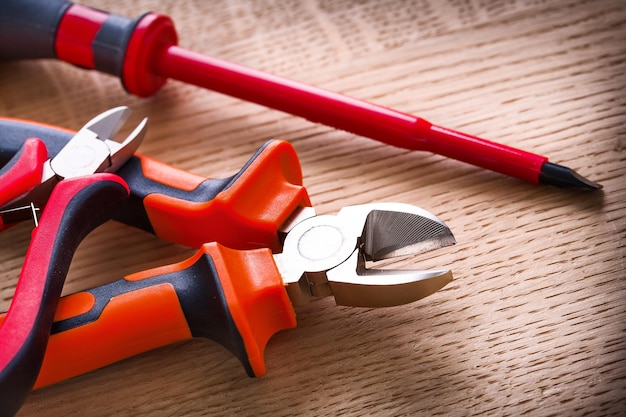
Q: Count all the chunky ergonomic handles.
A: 5